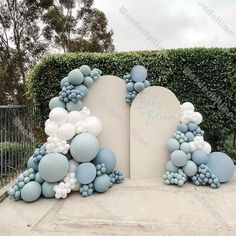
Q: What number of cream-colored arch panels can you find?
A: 2